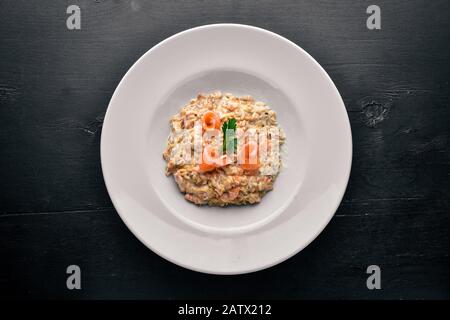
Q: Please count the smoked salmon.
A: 3